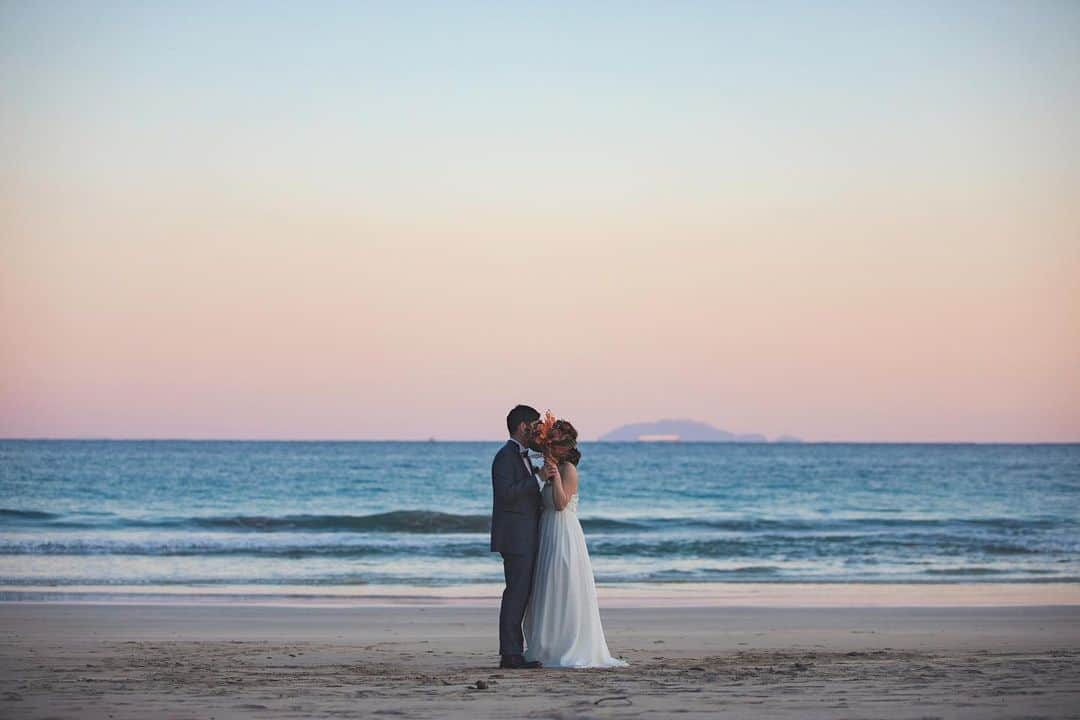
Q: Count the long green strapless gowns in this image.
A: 0